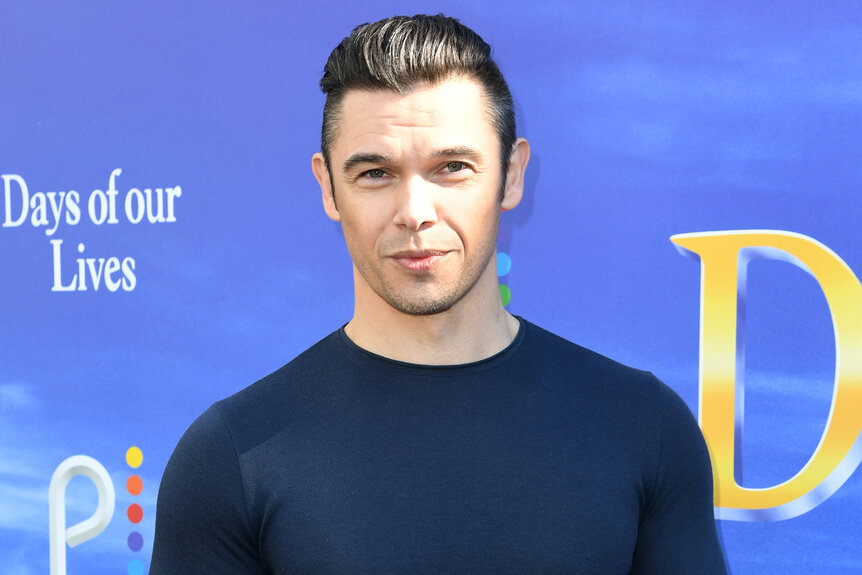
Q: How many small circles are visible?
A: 7